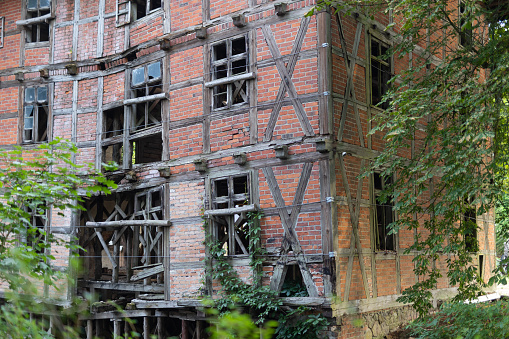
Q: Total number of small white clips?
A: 4